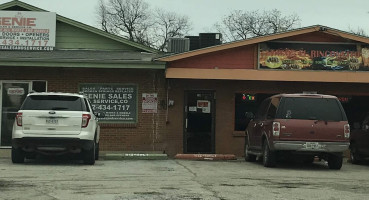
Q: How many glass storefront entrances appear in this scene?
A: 2